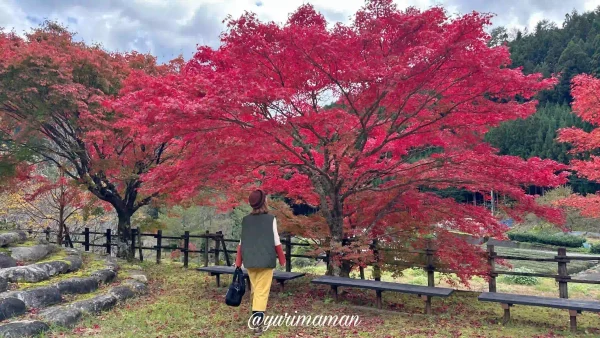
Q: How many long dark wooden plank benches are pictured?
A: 3